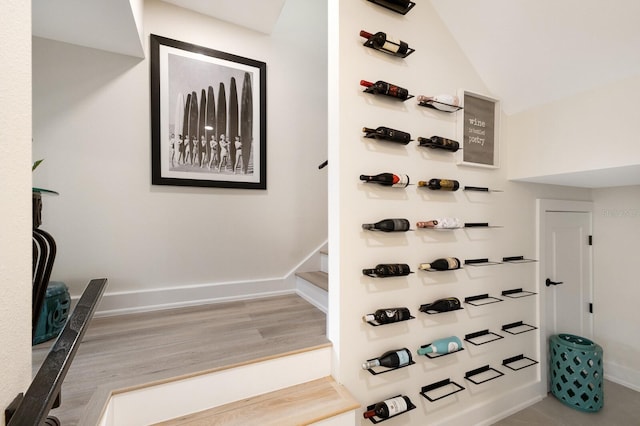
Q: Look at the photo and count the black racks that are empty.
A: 11